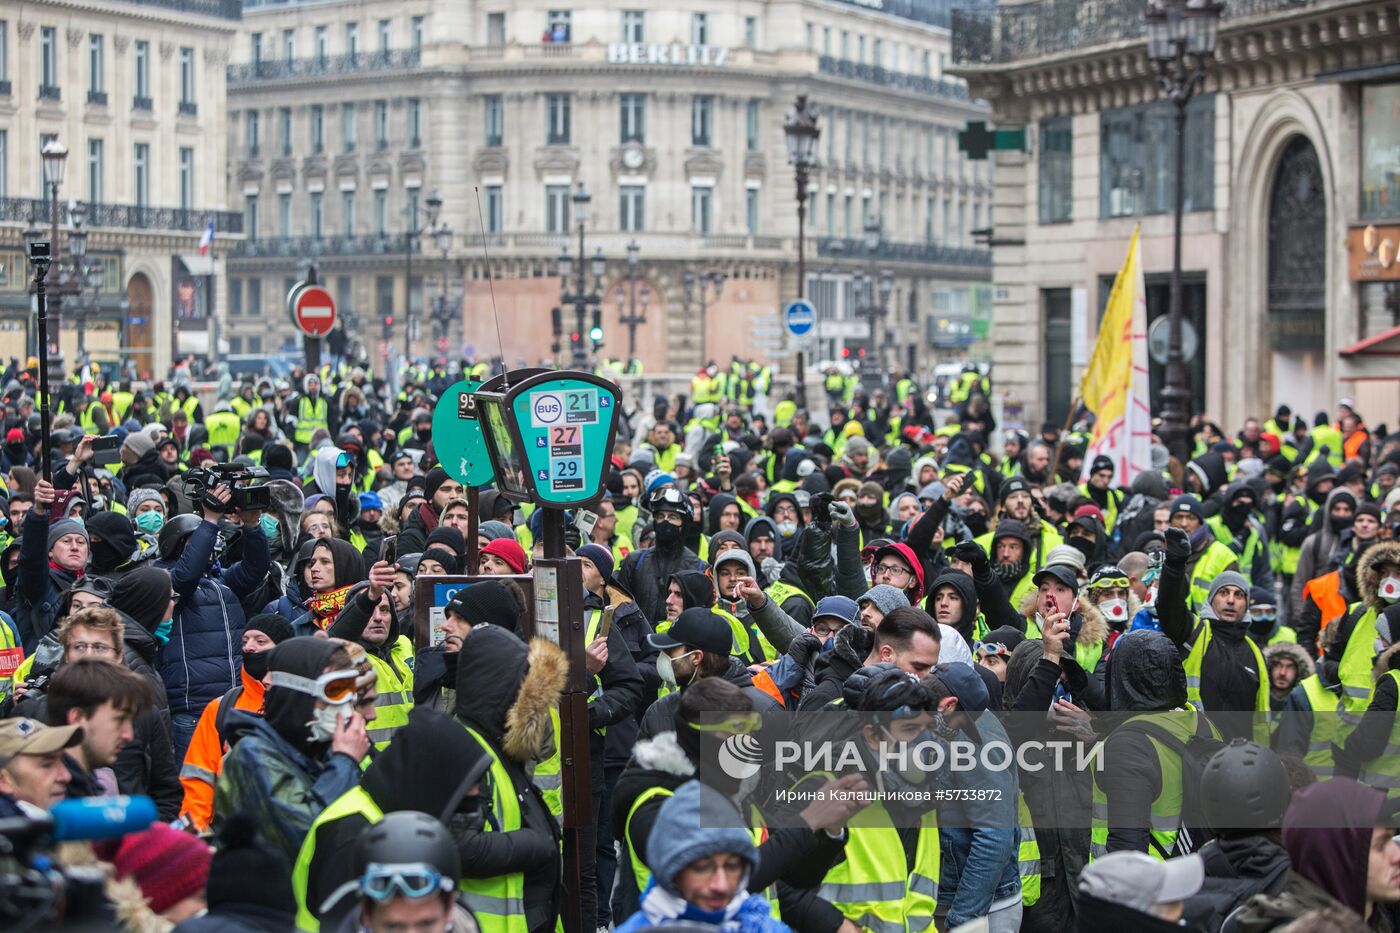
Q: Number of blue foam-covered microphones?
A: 1